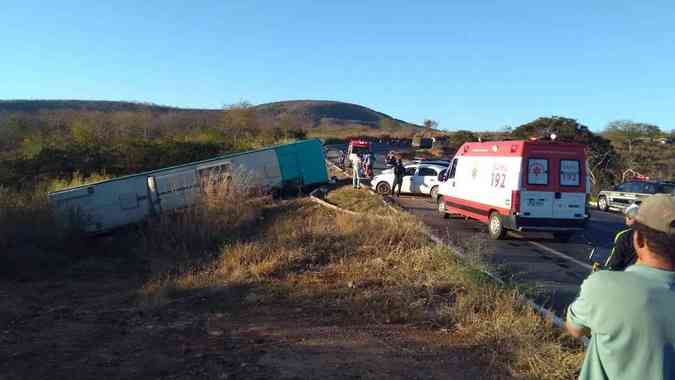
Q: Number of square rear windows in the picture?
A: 2